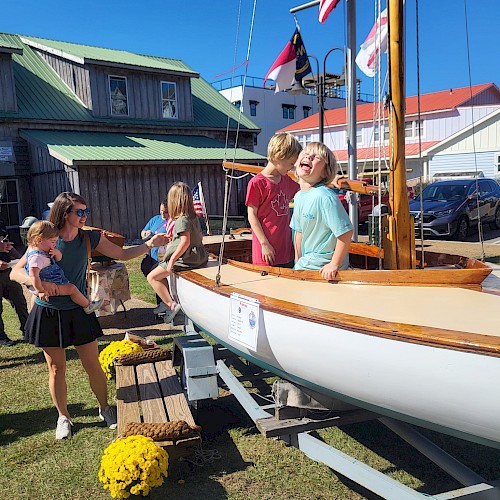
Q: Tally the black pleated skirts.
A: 1